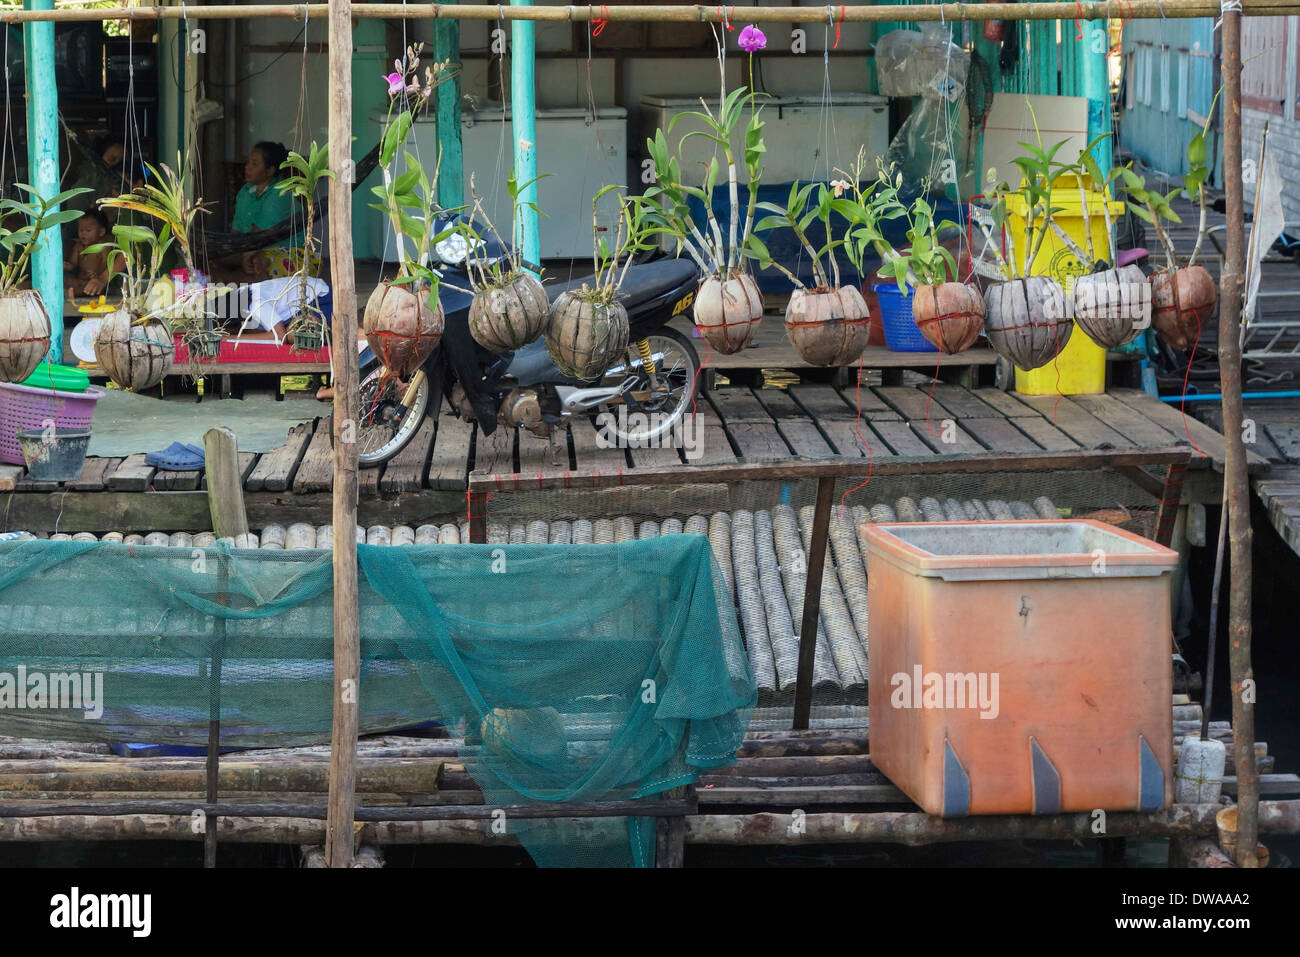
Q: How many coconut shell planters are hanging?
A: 11